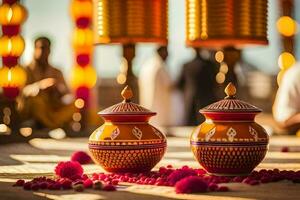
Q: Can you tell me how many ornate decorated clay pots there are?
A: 2